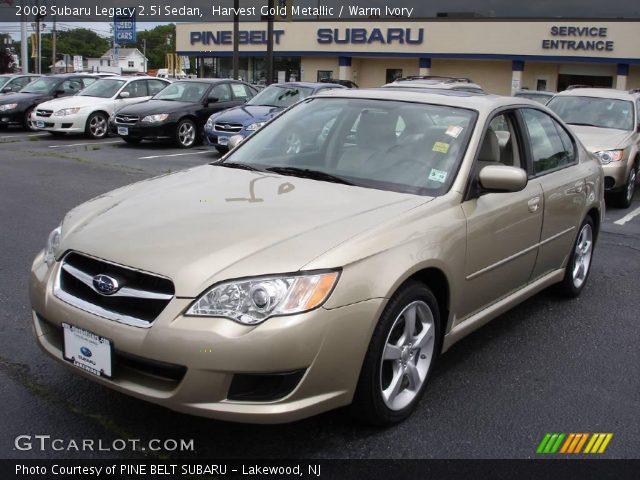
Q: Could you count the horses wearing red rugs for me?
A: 0